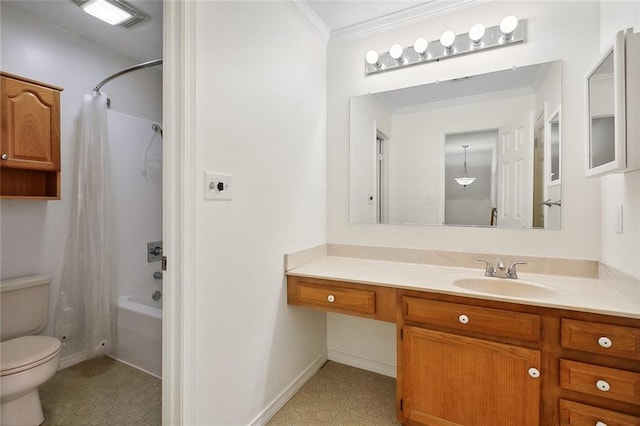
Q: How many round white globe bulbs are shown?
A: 6